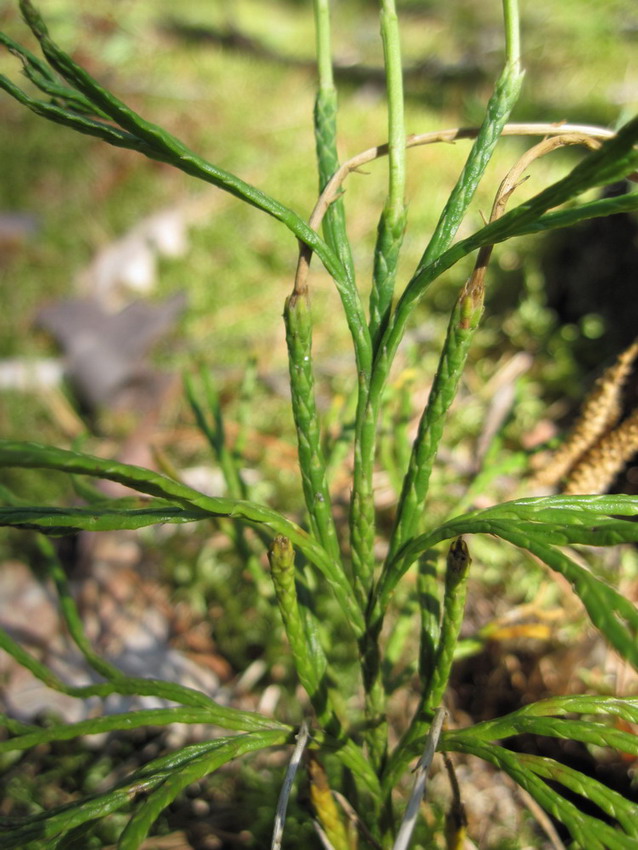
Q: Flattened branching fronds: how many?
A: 6